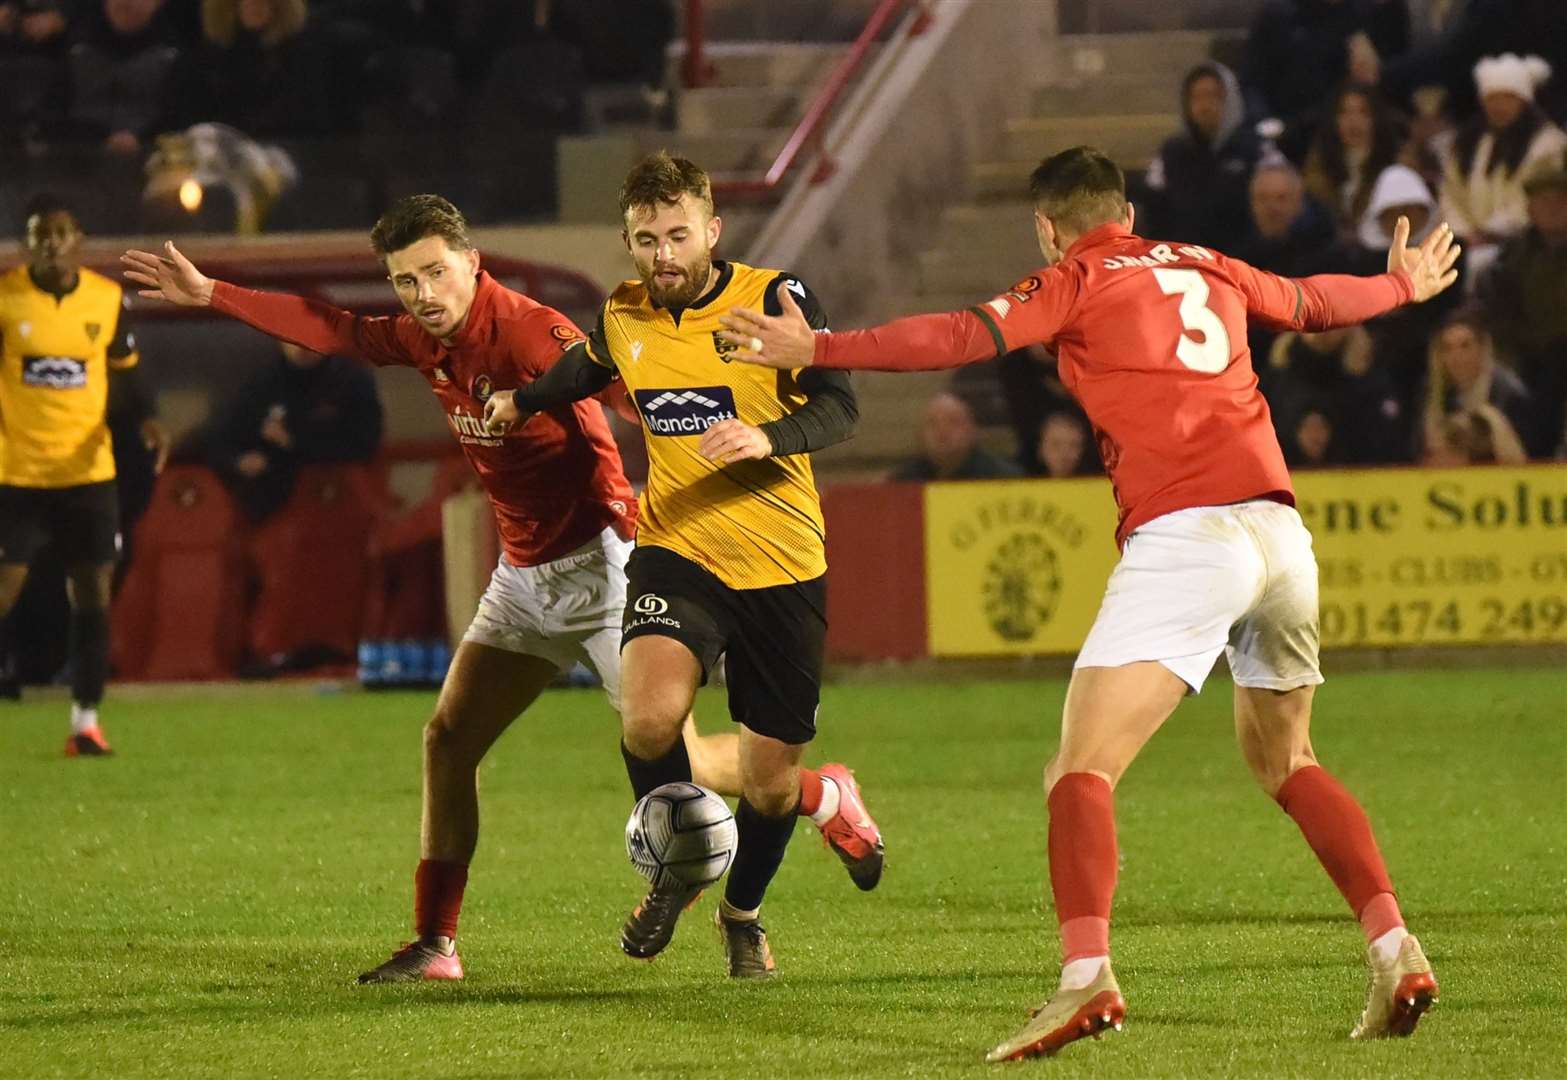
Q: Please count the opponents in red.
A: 2